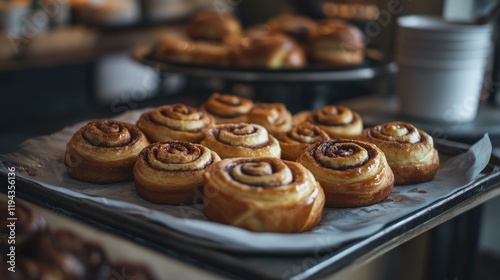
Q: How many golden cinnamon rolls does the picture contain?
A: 11